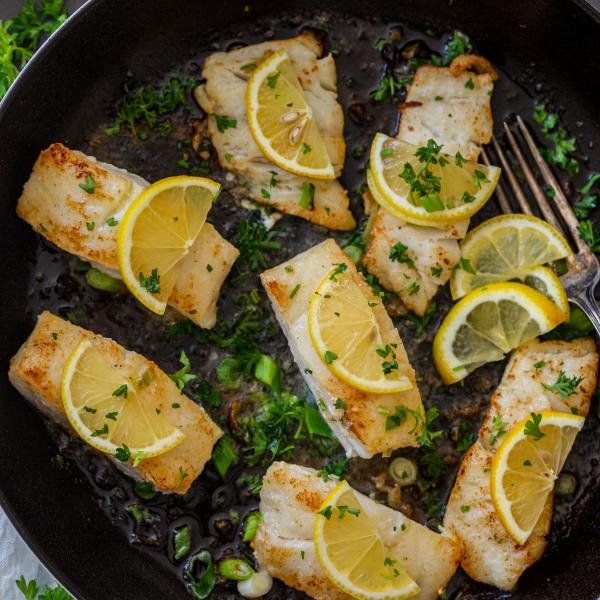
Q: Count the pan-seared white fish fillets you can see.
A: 7